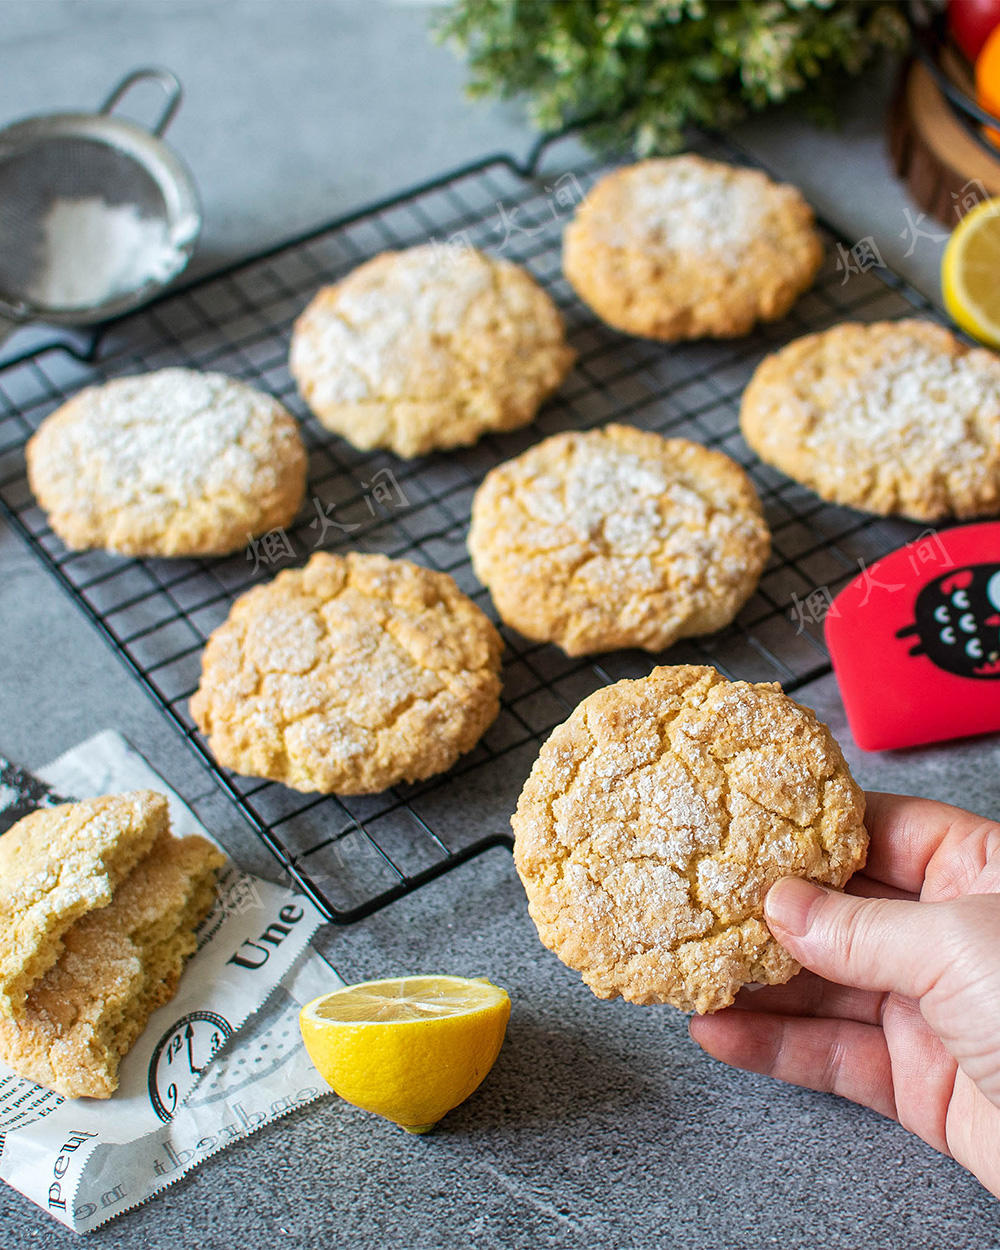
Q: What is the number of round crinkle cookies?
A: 7